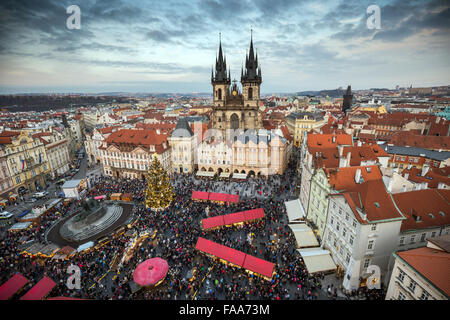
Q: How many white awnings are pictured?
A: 6